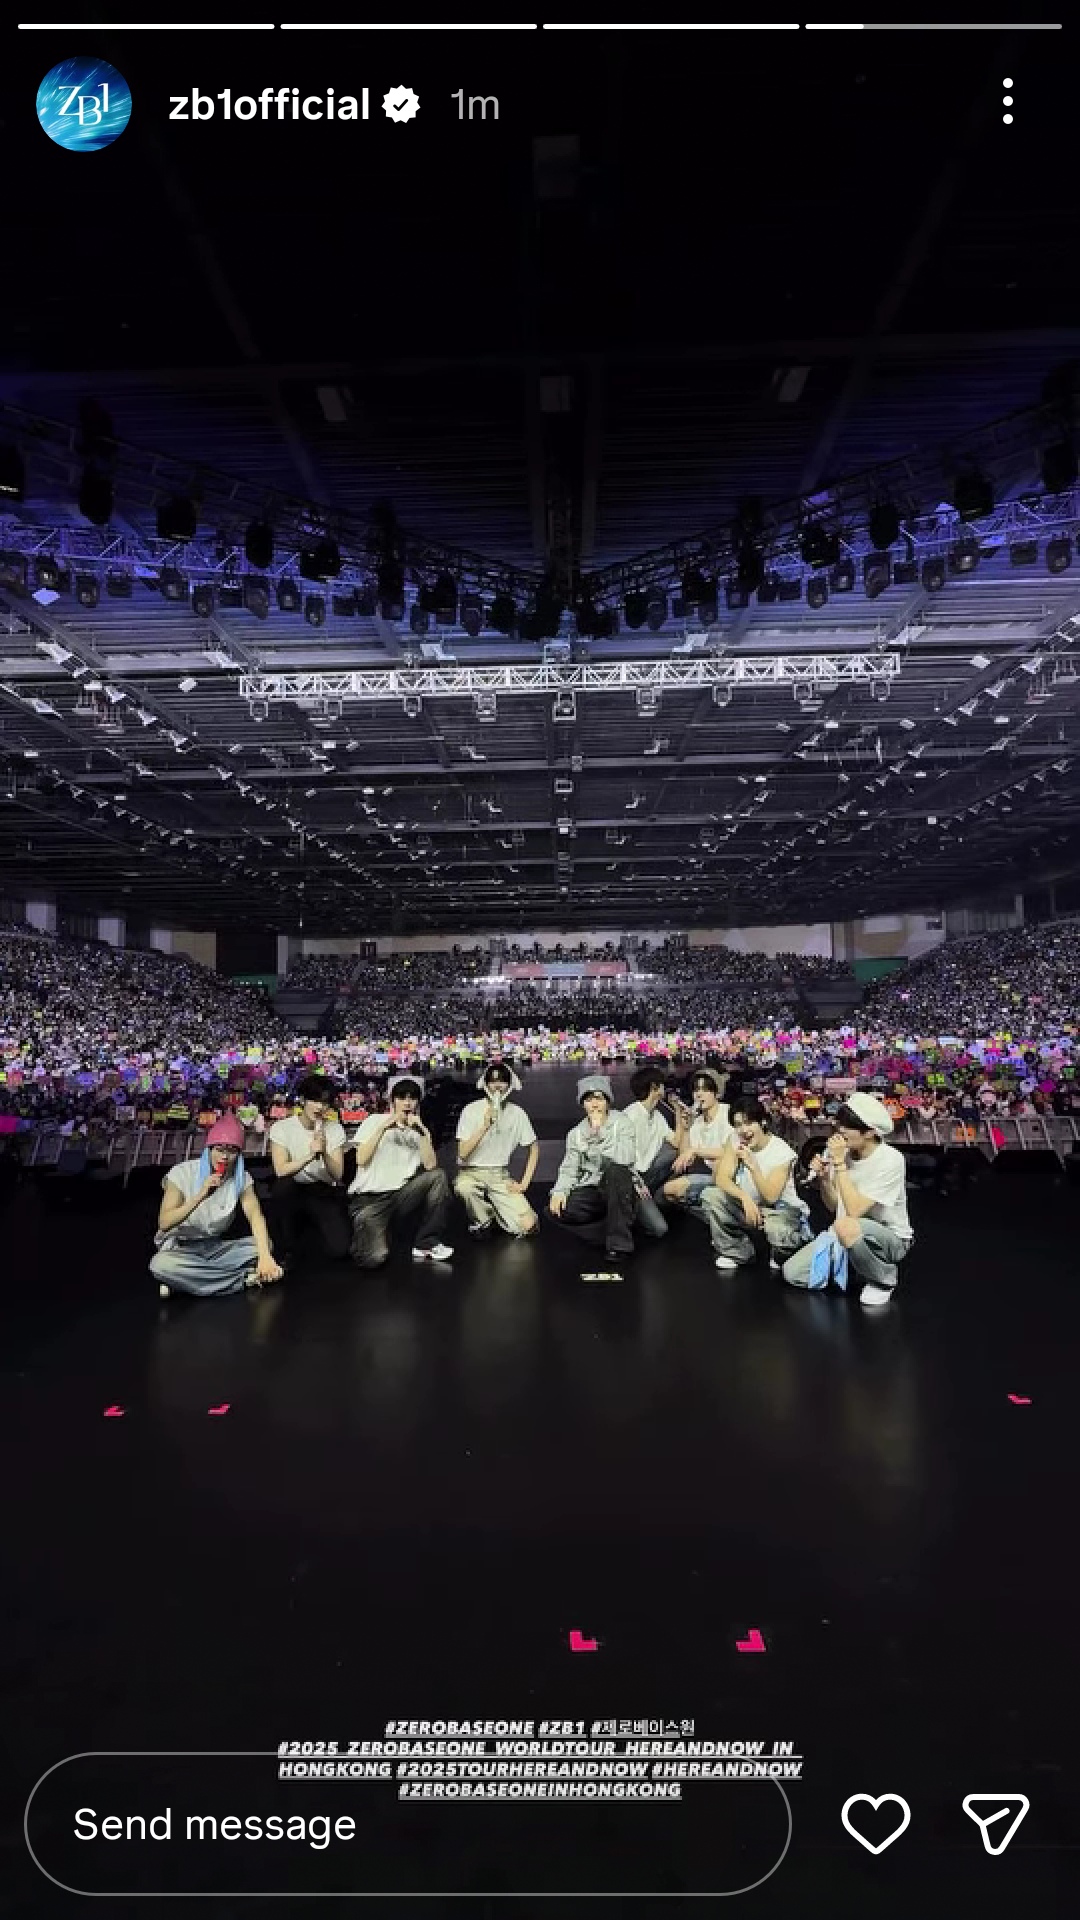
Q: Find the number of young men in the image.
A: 9